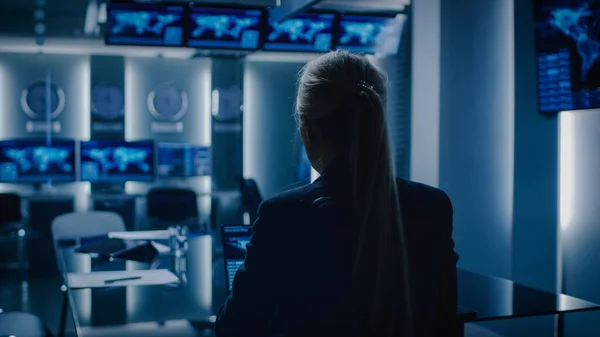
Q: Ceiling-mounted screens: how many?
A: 4